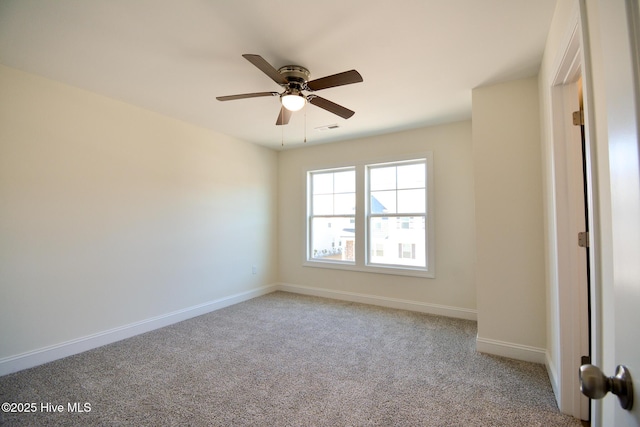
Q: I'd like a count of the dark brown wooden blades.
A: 5